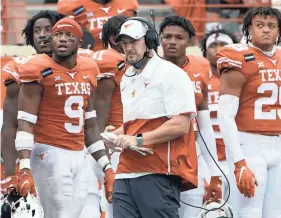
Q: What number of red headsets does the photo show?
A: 0